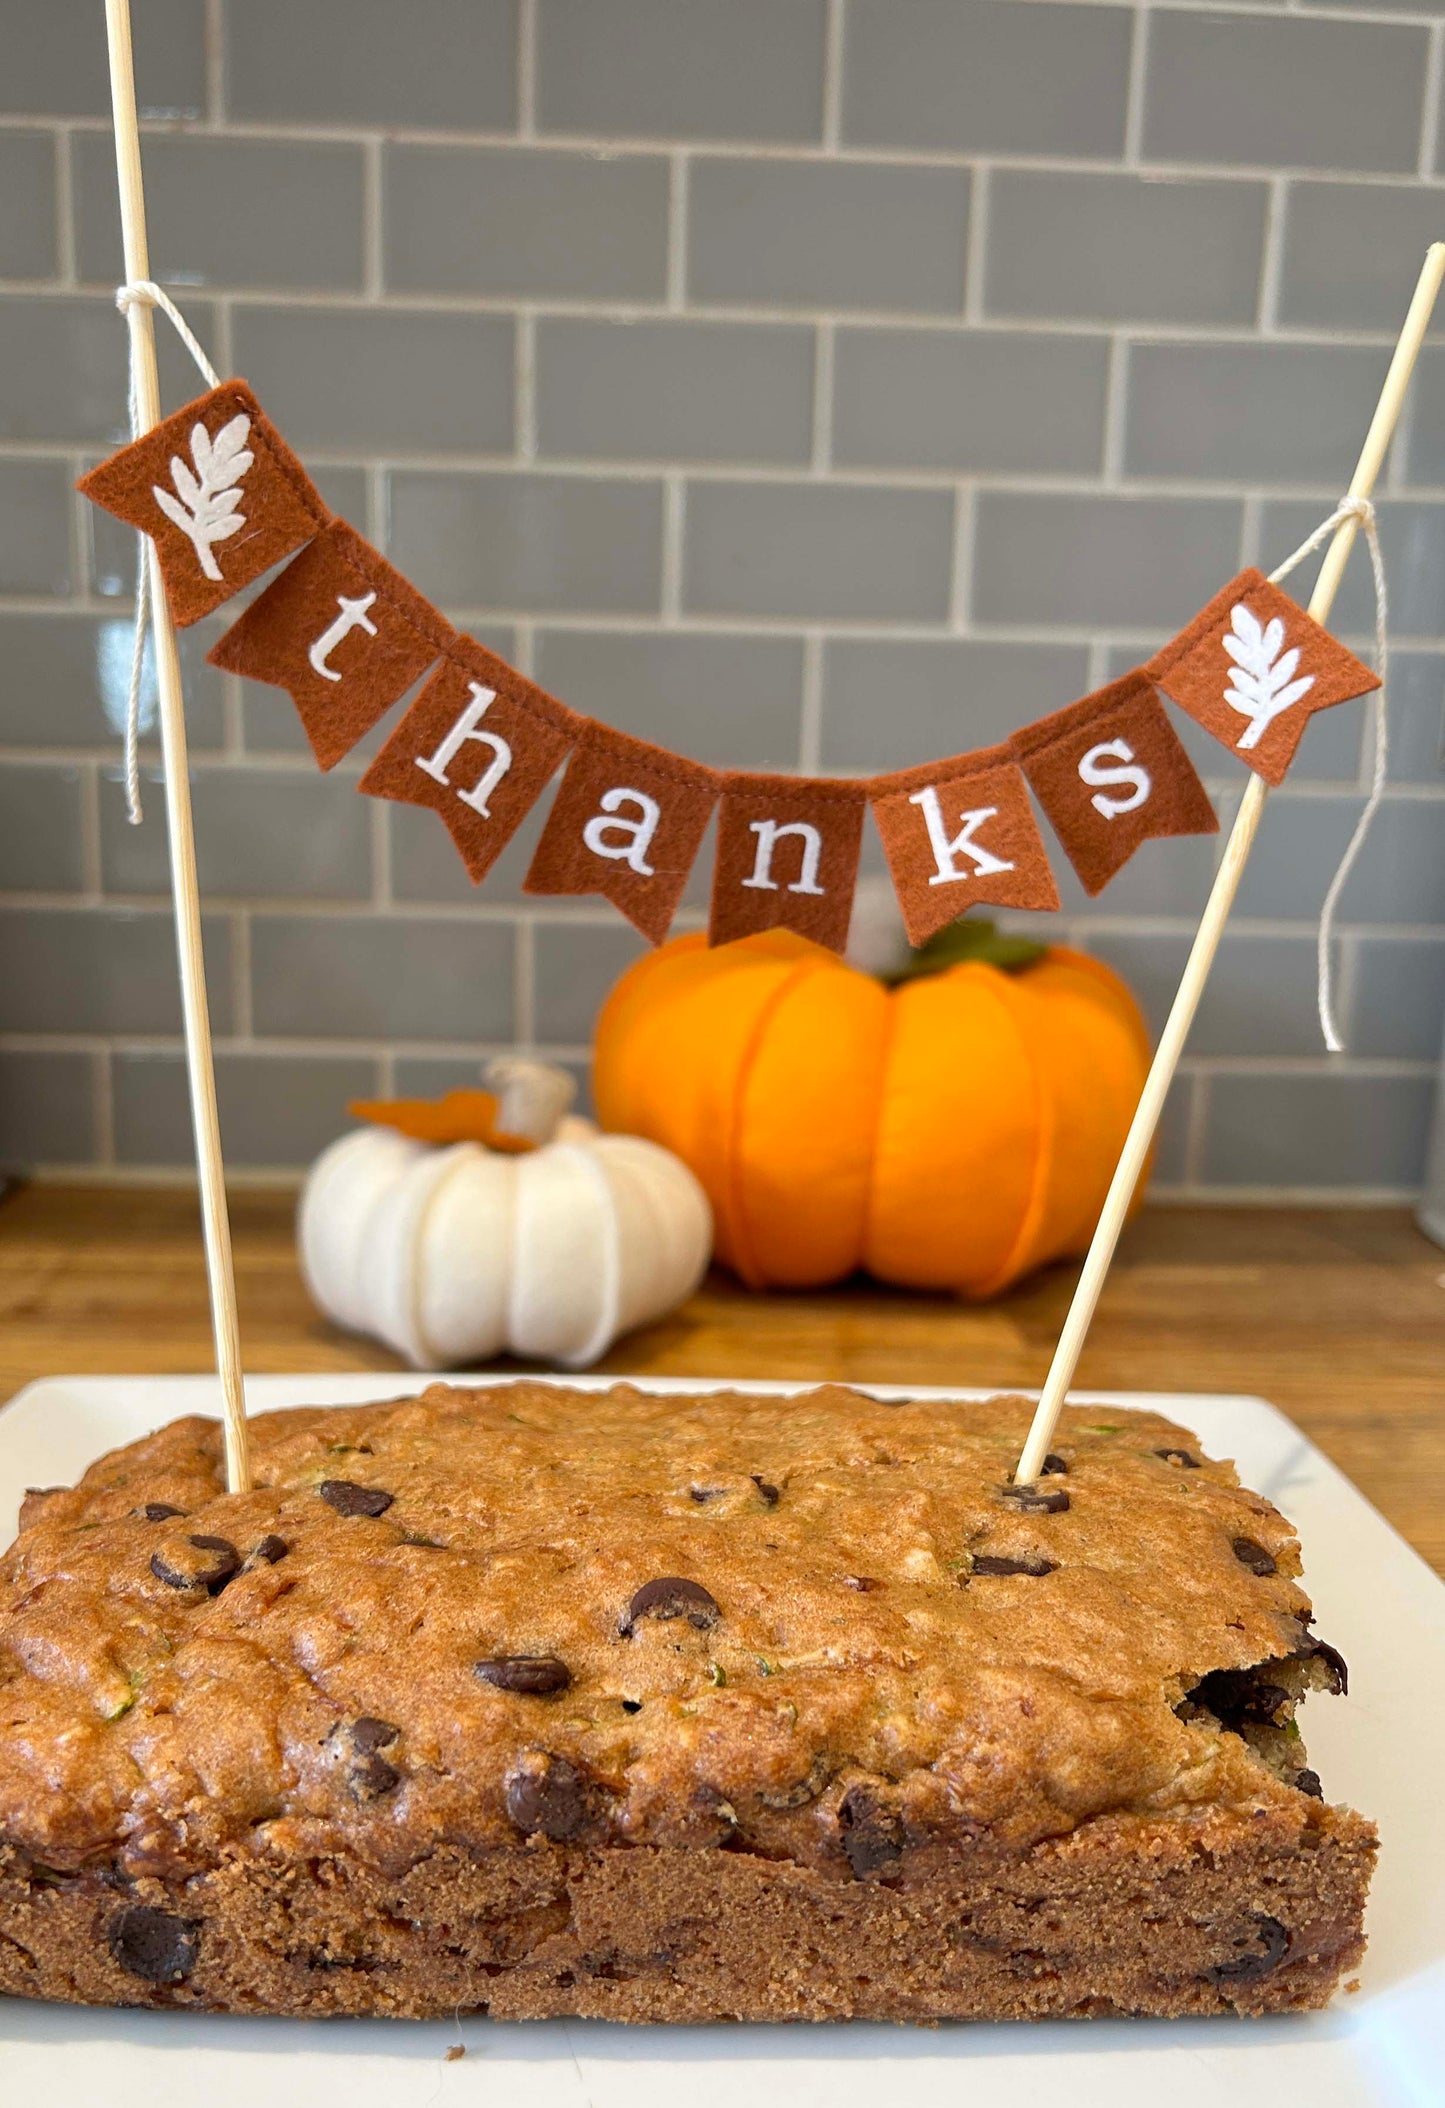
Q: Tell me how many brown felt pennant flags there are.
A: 8